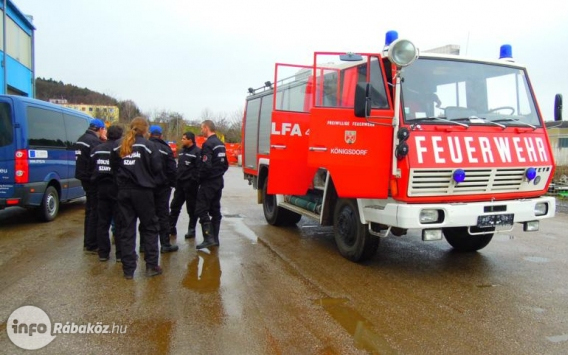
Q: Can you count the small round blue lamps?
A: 2